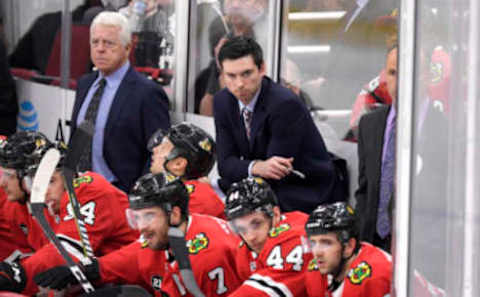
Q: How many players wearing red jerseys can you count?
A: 6